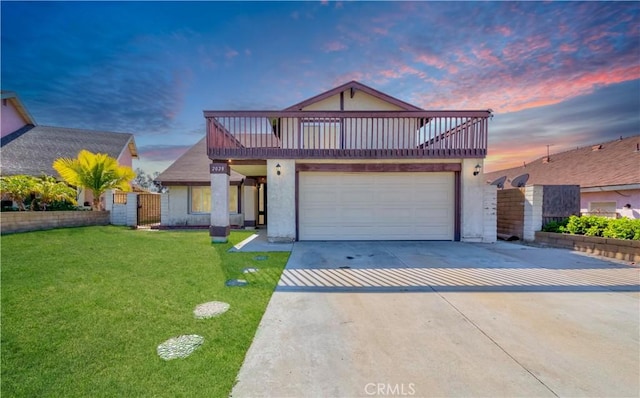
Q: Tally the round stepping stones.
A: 5